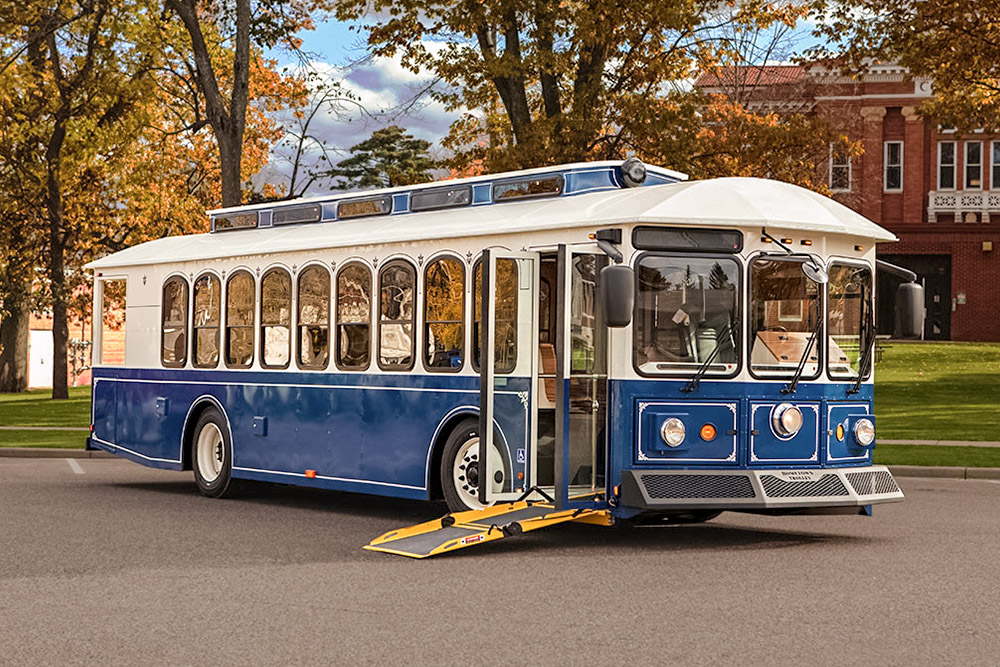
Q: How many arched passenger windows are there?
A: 9